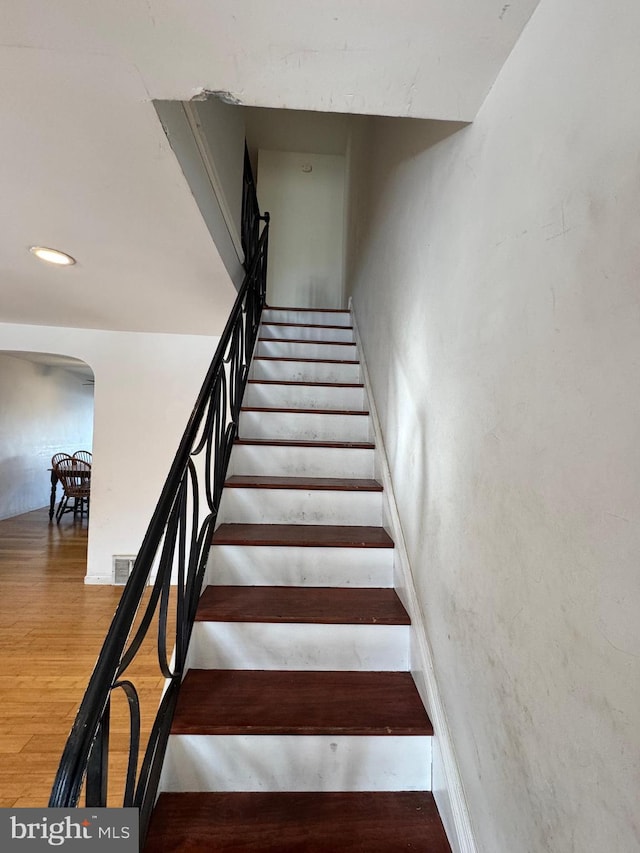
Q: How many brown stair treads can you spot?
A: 12